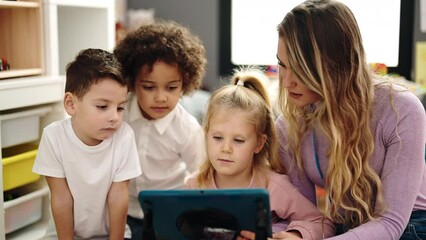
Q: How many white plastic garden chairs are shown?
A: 0